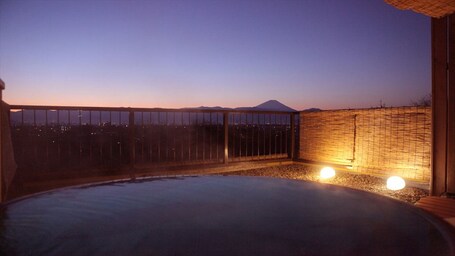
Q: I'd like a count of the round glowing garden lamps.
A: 2